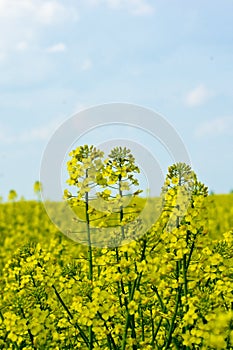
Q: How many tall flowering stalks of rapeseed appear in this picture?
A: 3